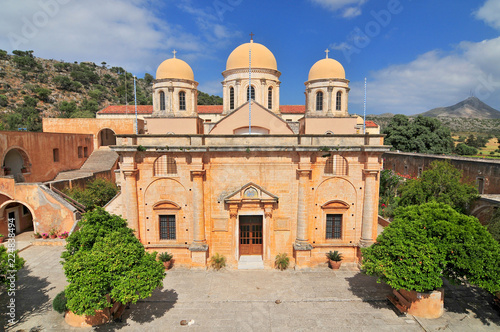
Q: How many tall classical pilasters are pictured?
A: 4